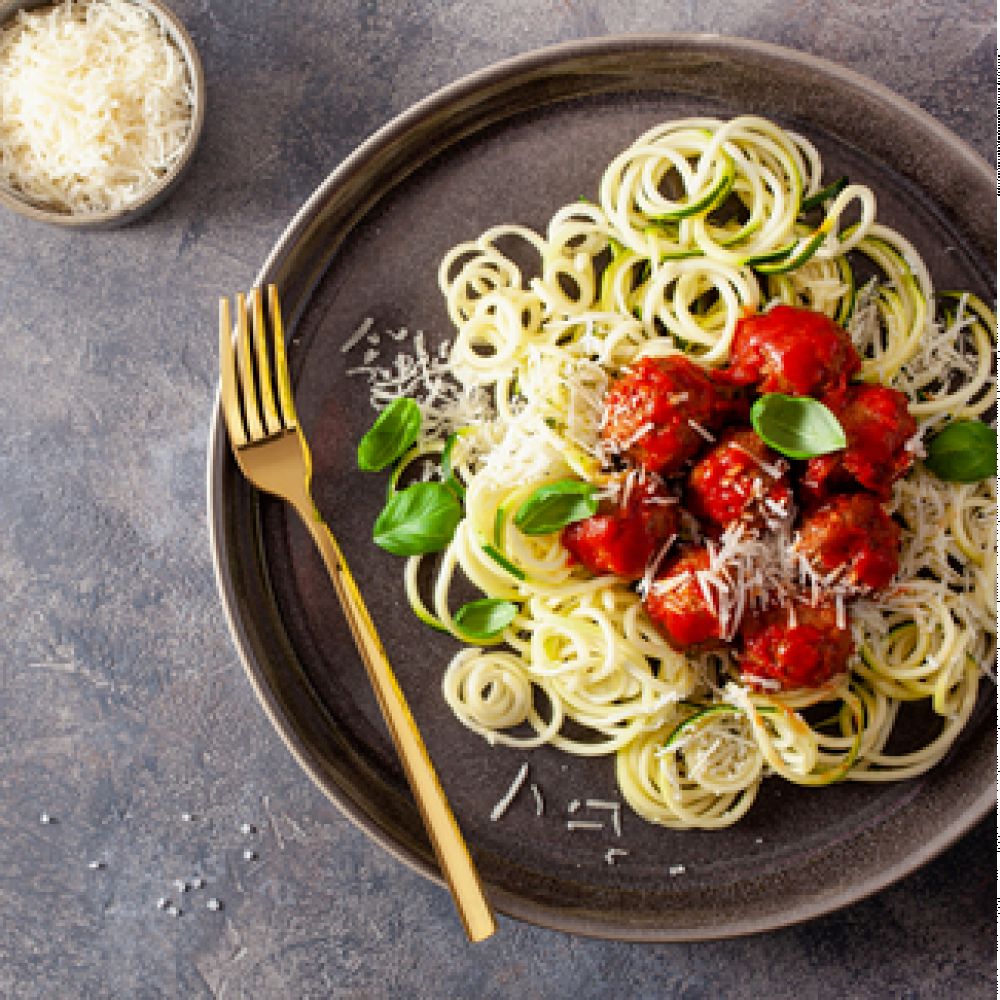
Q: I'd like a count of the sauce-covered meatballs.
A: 8